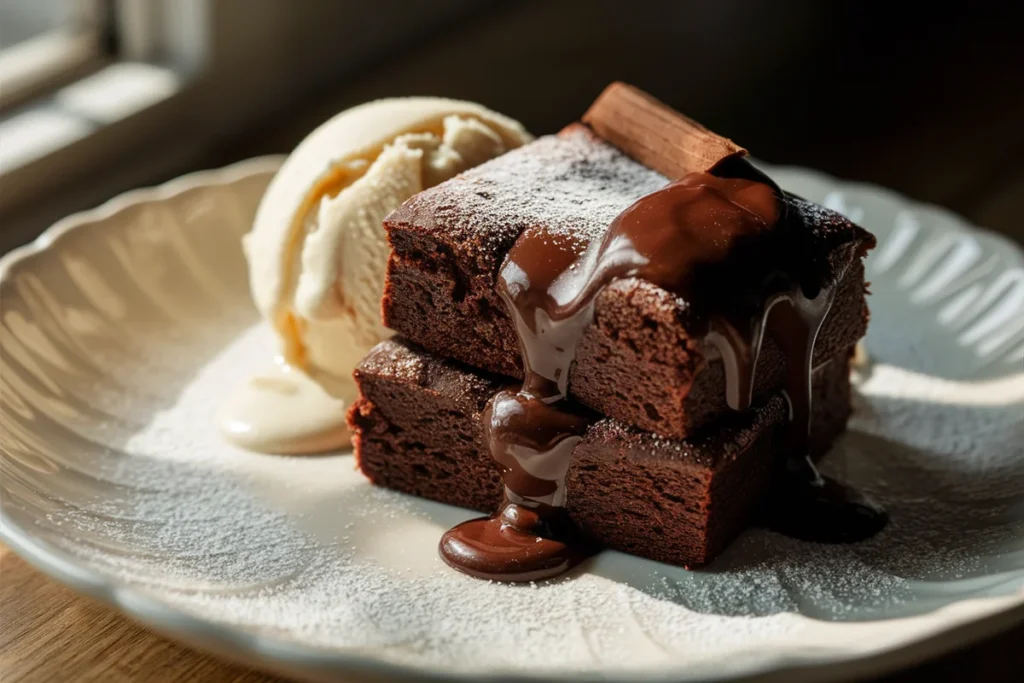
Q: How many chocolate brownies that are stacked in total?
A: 2